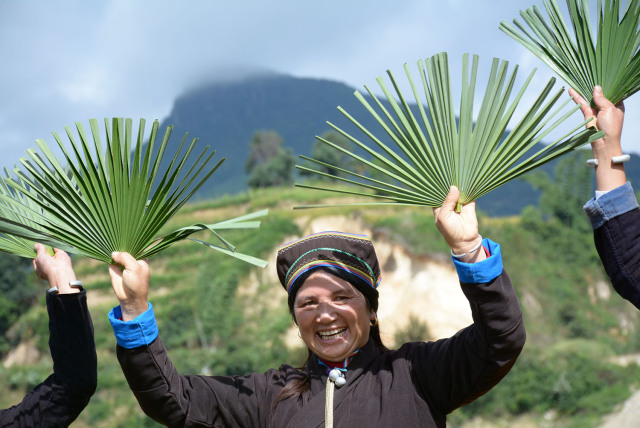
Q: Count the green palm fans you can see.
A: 4